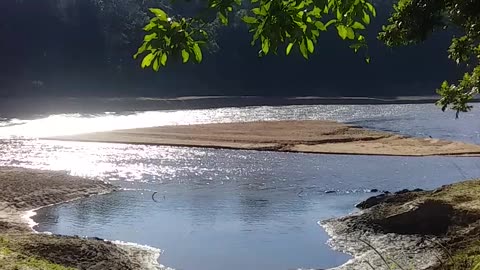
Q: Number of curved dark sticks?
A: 1